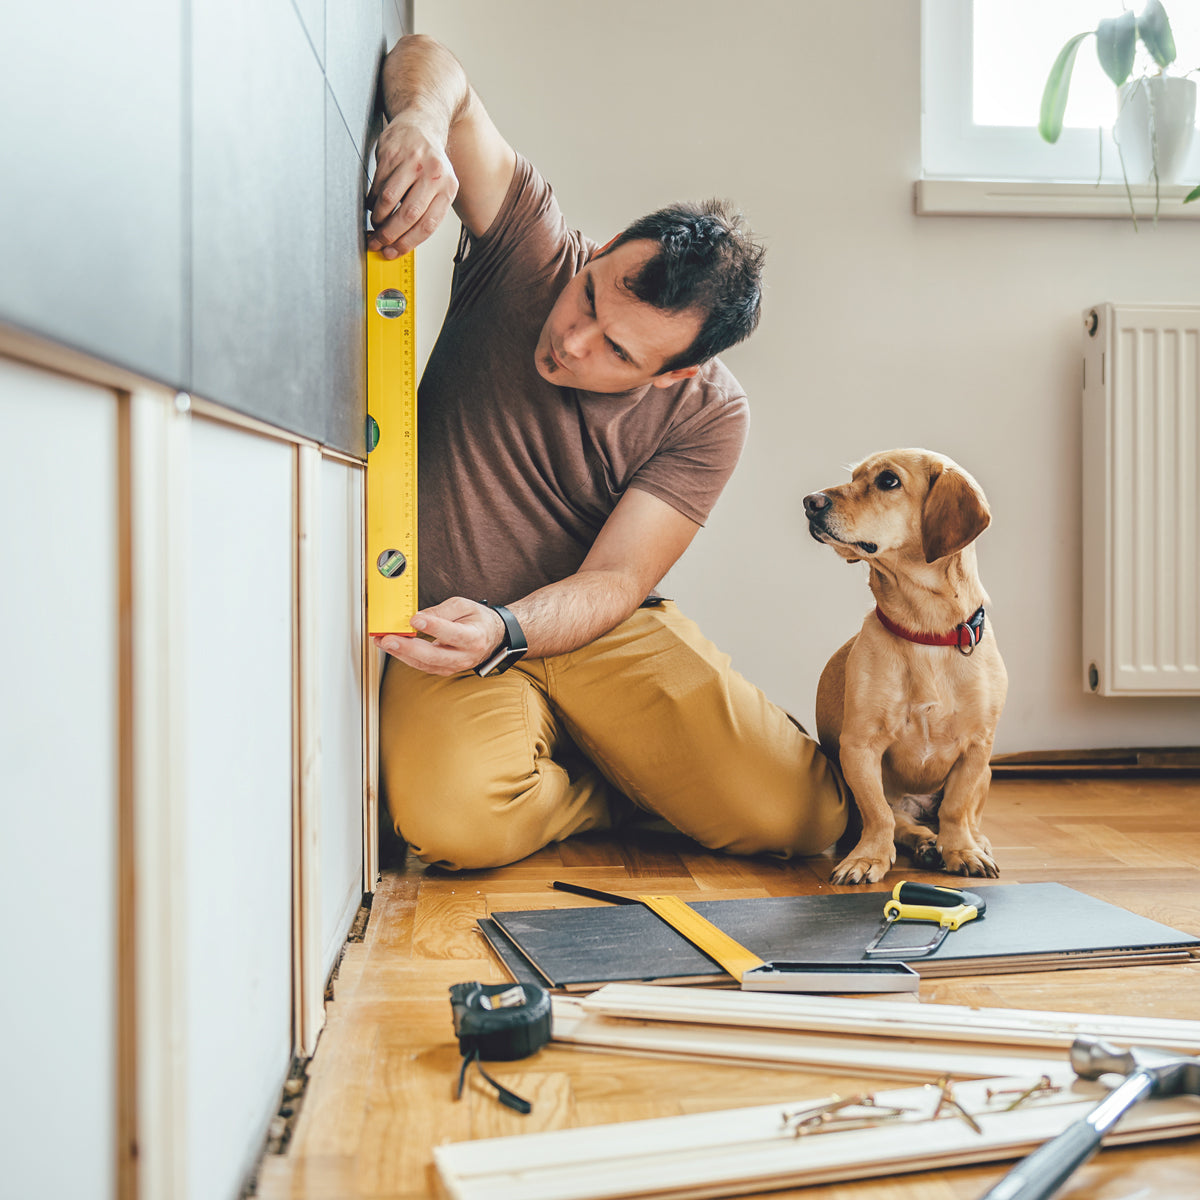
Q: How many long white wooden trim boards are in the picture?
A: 3